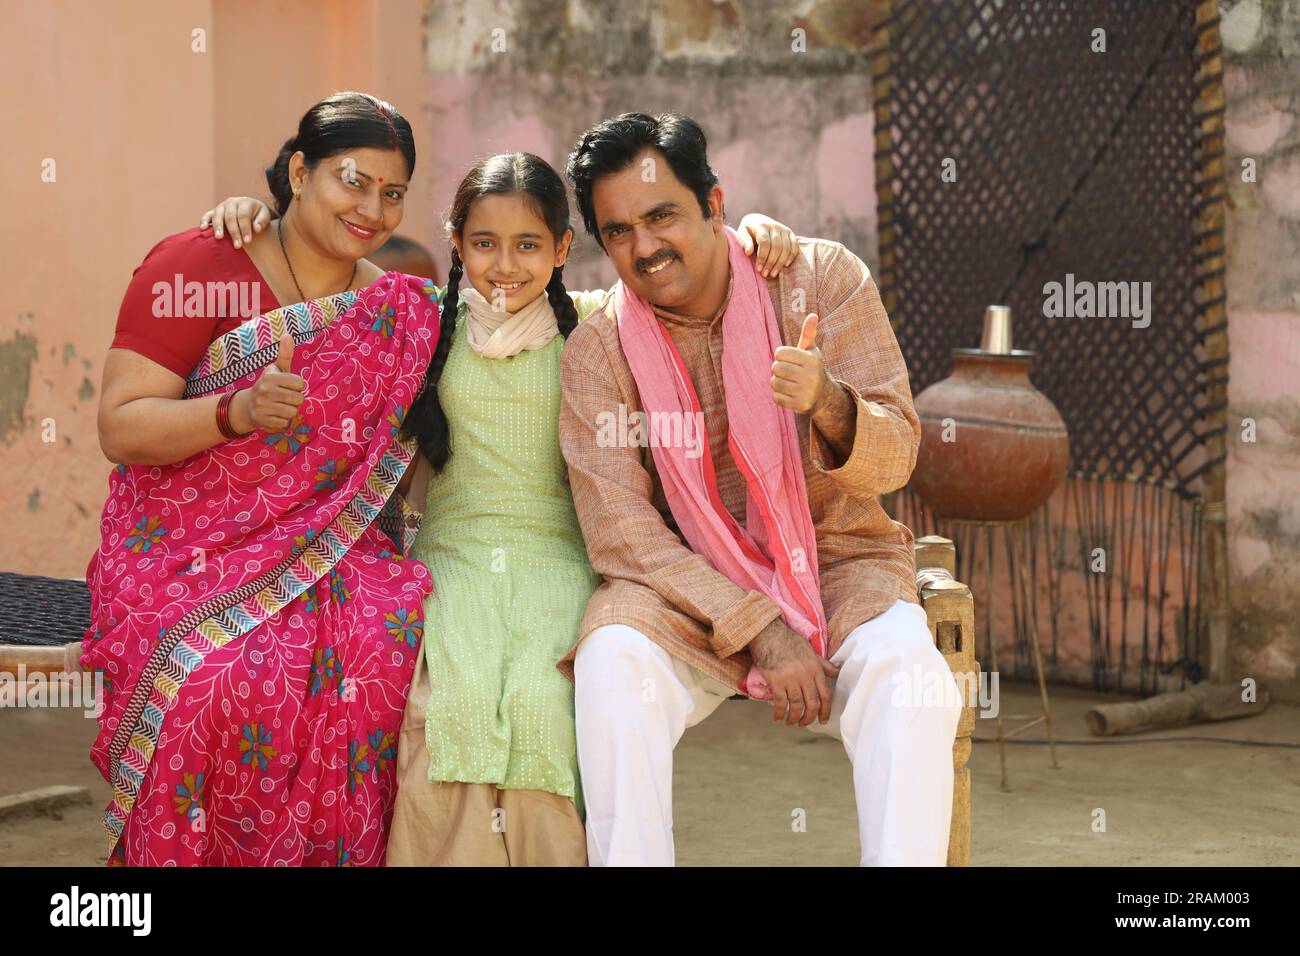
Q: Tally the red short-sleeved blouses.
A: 1